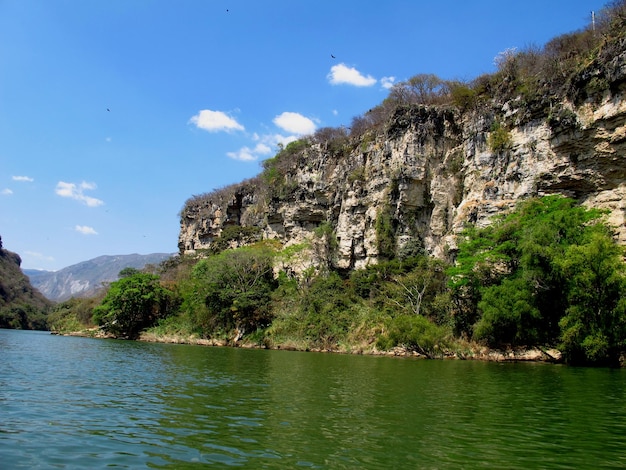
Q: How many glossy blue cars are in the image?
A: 0